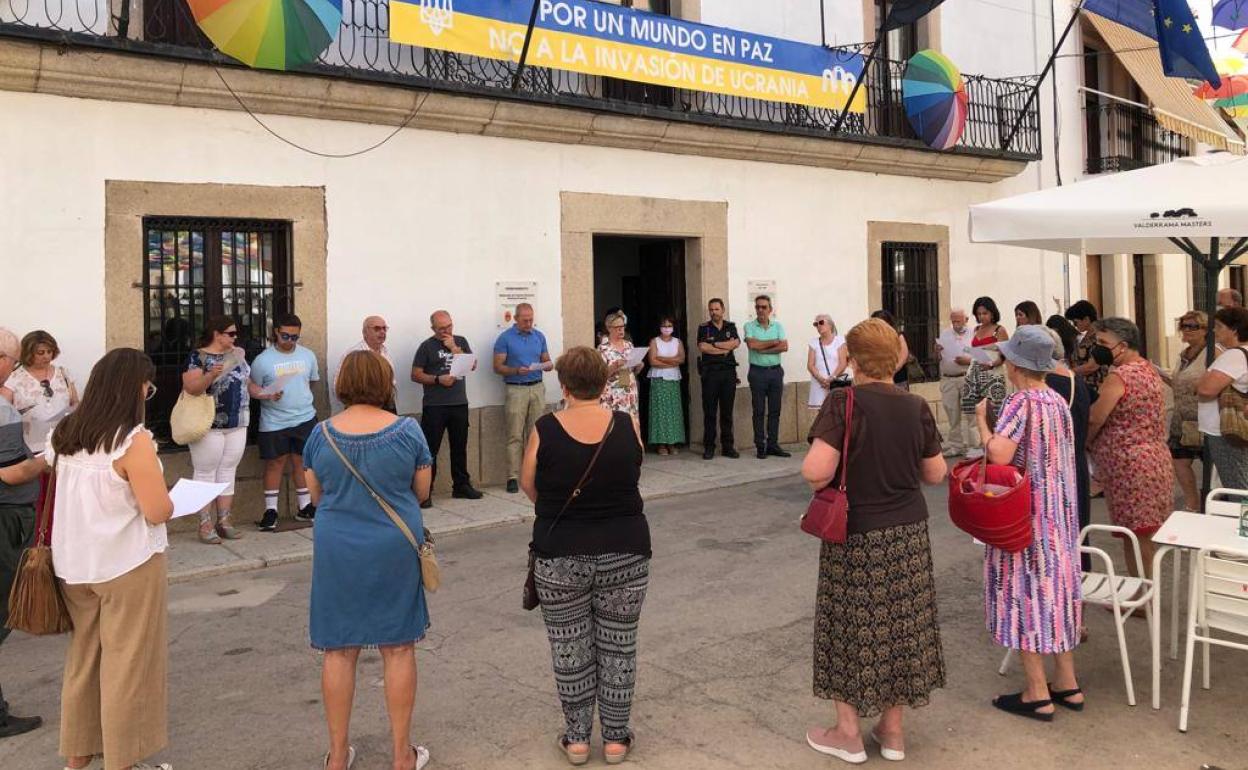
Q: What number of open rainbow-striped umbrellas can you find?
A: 2